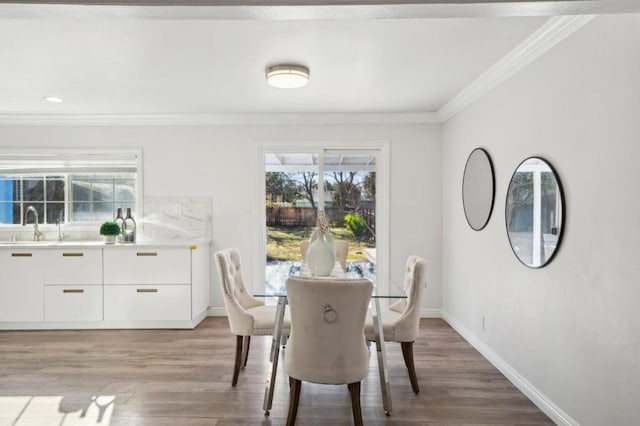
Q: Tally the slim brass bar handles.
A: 5